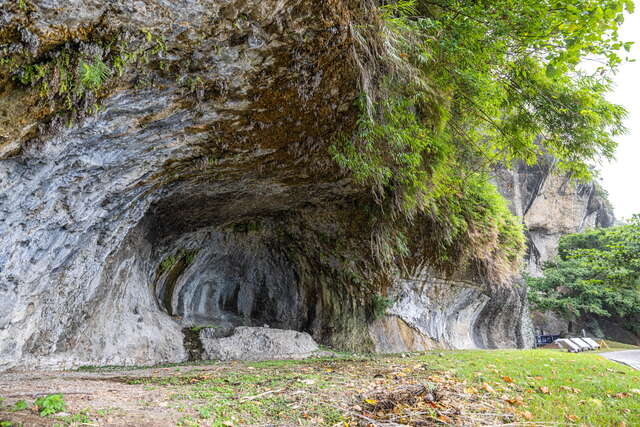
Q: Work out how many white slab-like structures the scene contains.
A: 3